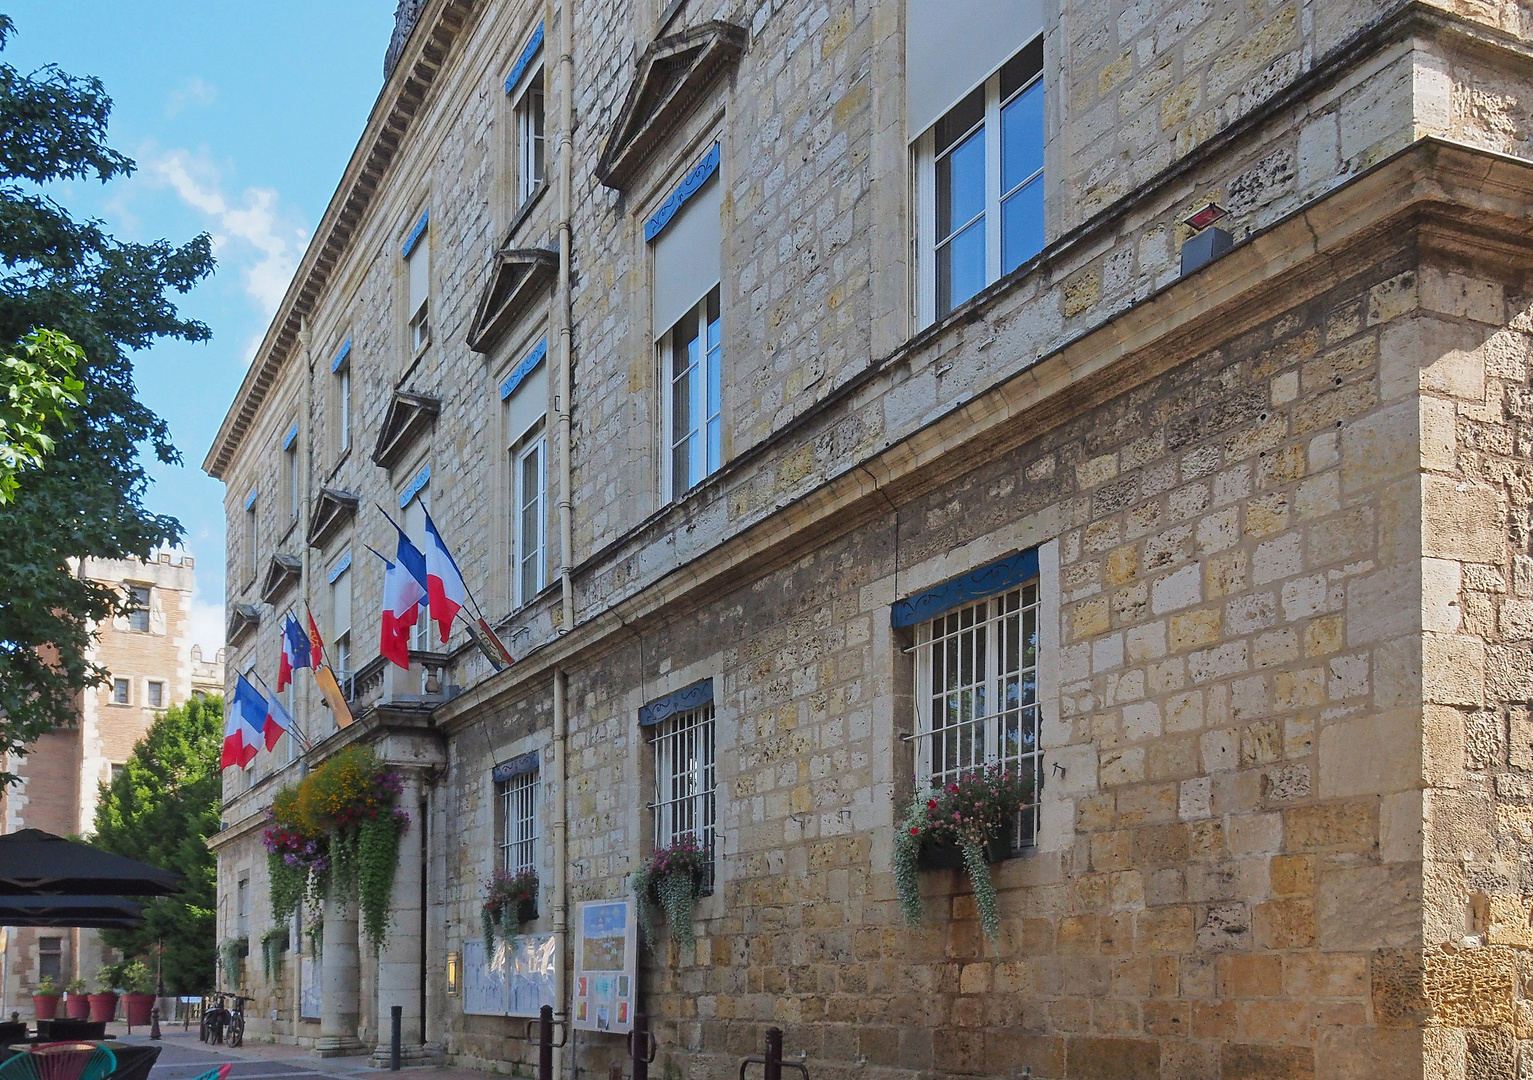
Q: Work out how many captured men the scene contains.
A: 0